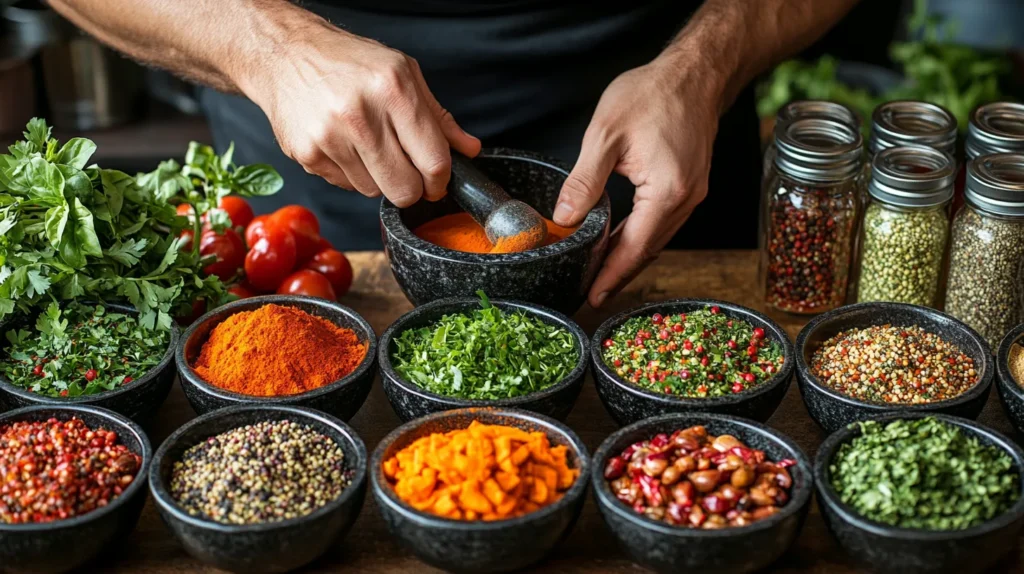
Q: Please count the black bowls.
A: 12